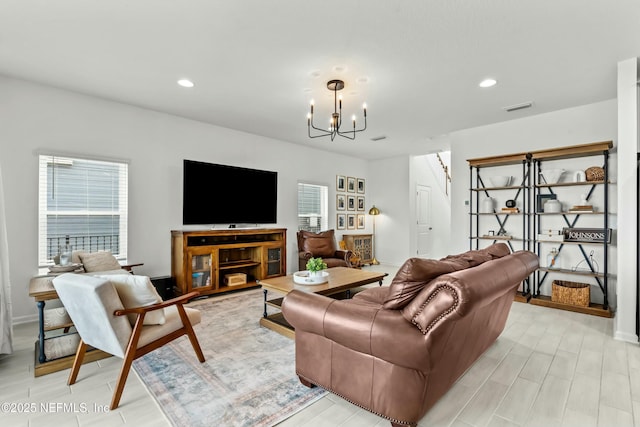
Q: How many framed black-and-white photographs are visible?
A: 9